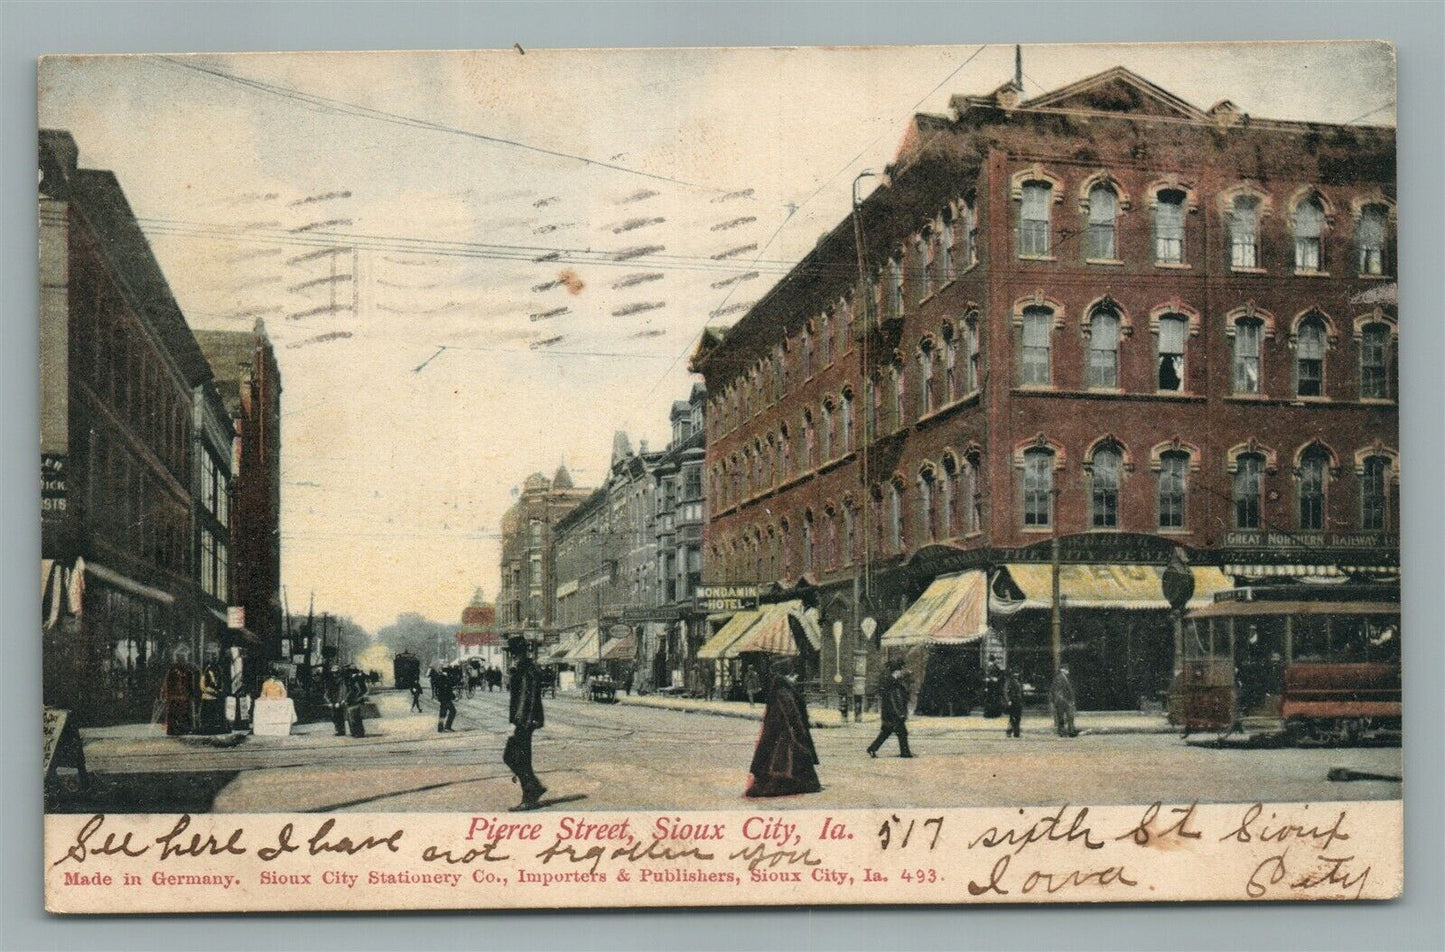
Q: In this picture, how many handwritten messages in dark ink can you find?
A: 2